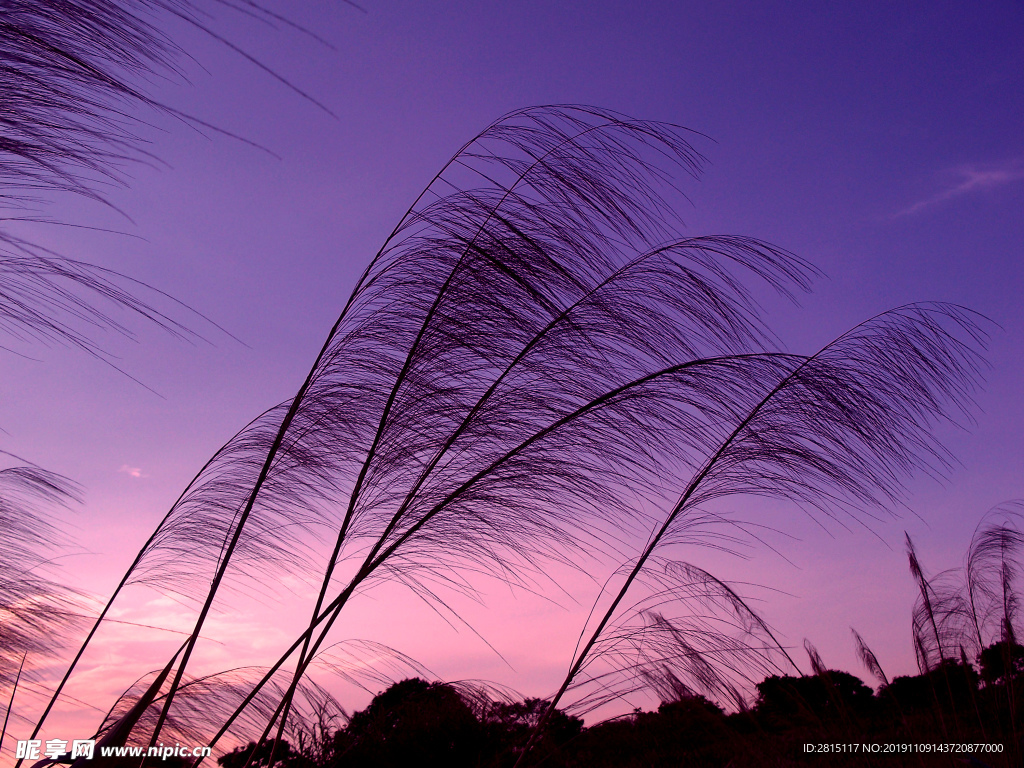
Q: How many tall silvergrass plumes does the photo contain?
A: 6